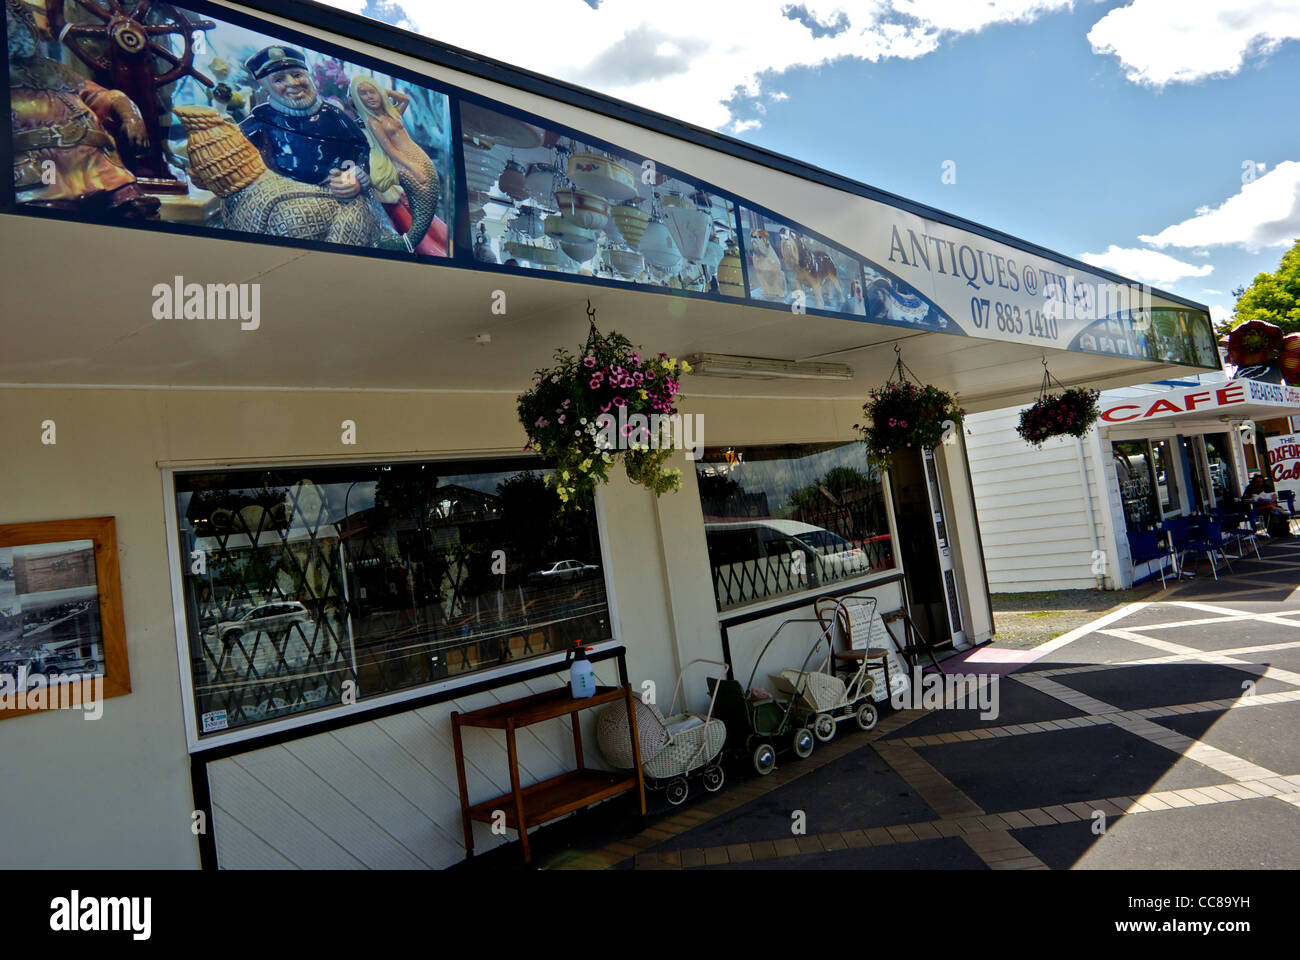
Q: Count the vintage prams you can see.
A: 3